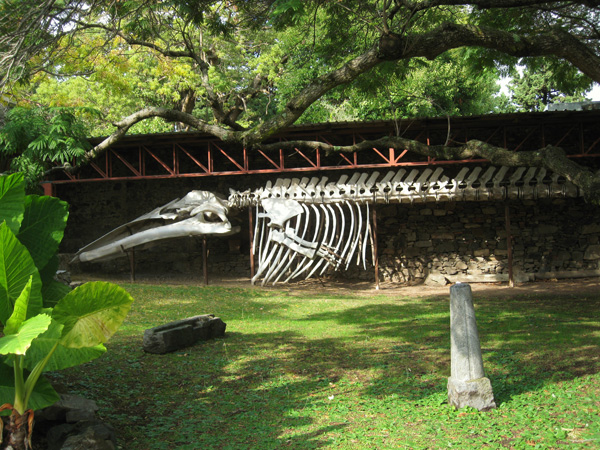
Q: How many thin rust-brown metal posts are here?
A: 5